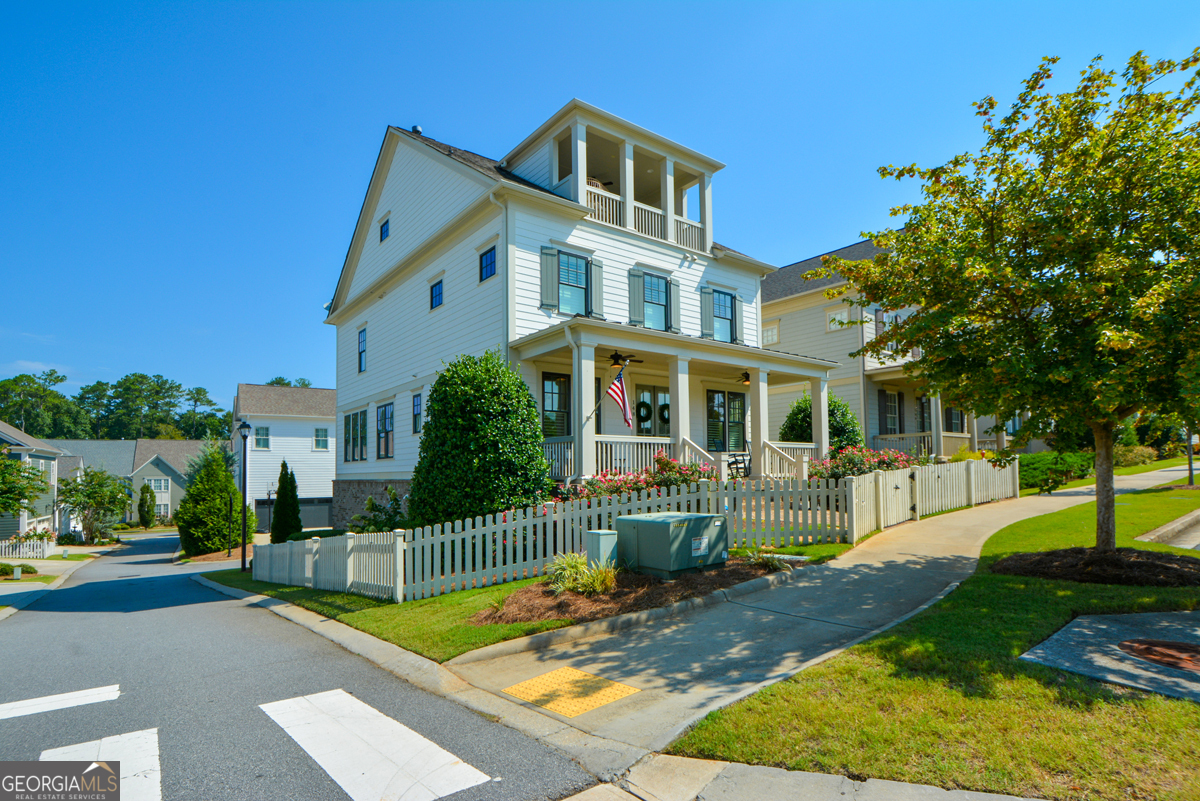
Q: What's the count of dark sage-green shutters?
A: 6